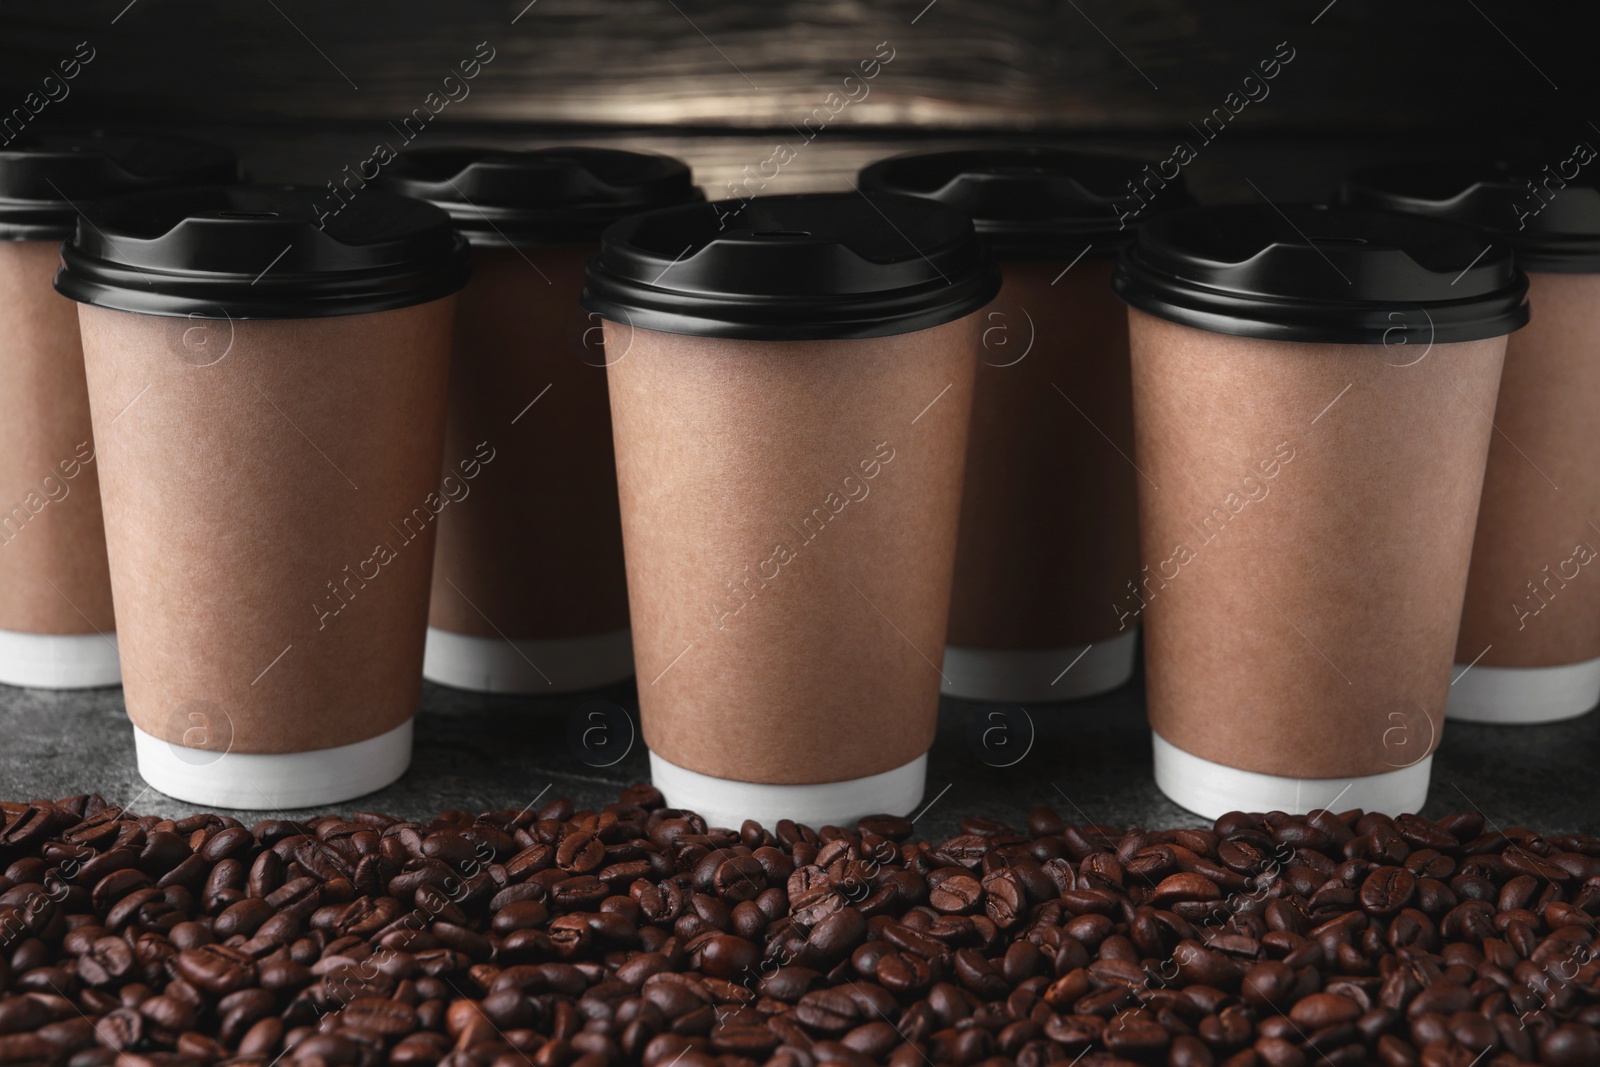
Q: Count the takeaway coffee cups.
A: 7